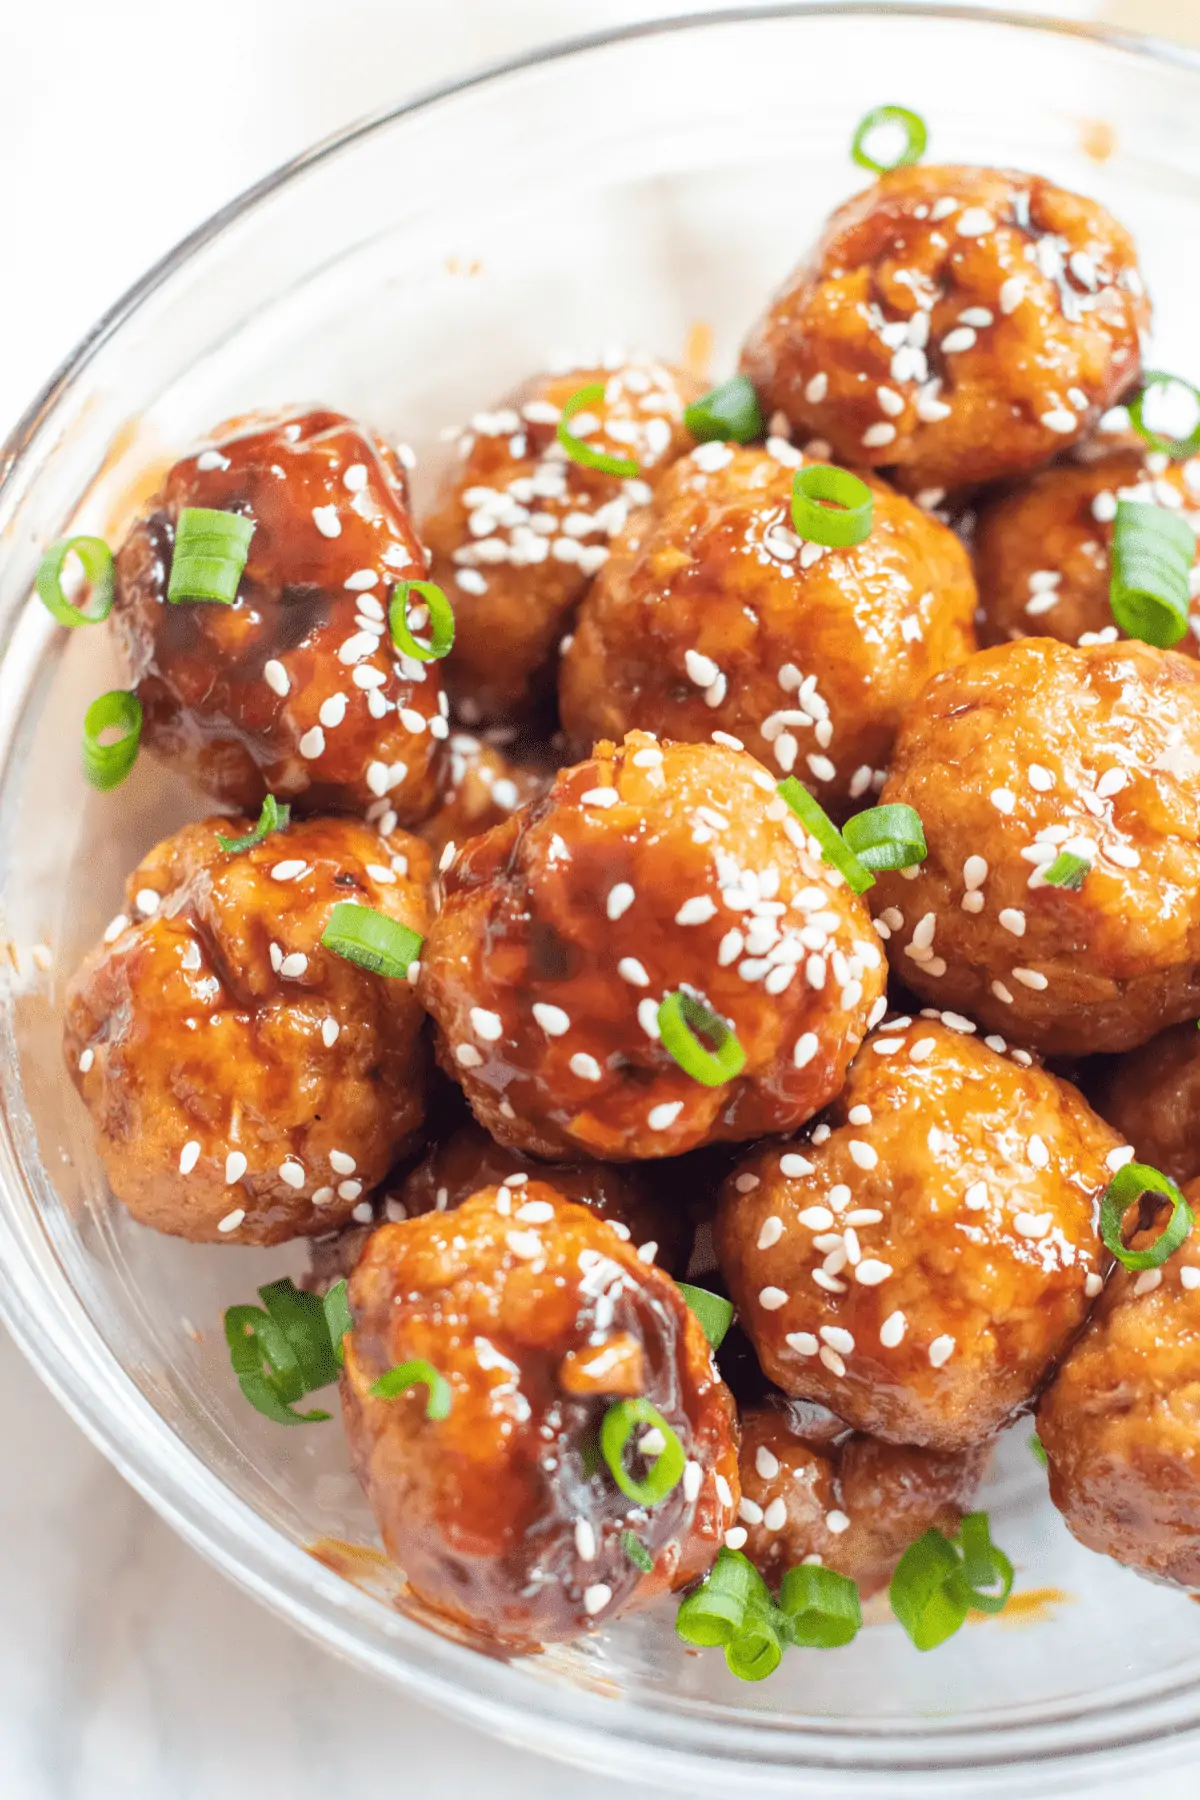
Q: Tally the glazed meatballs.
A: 15